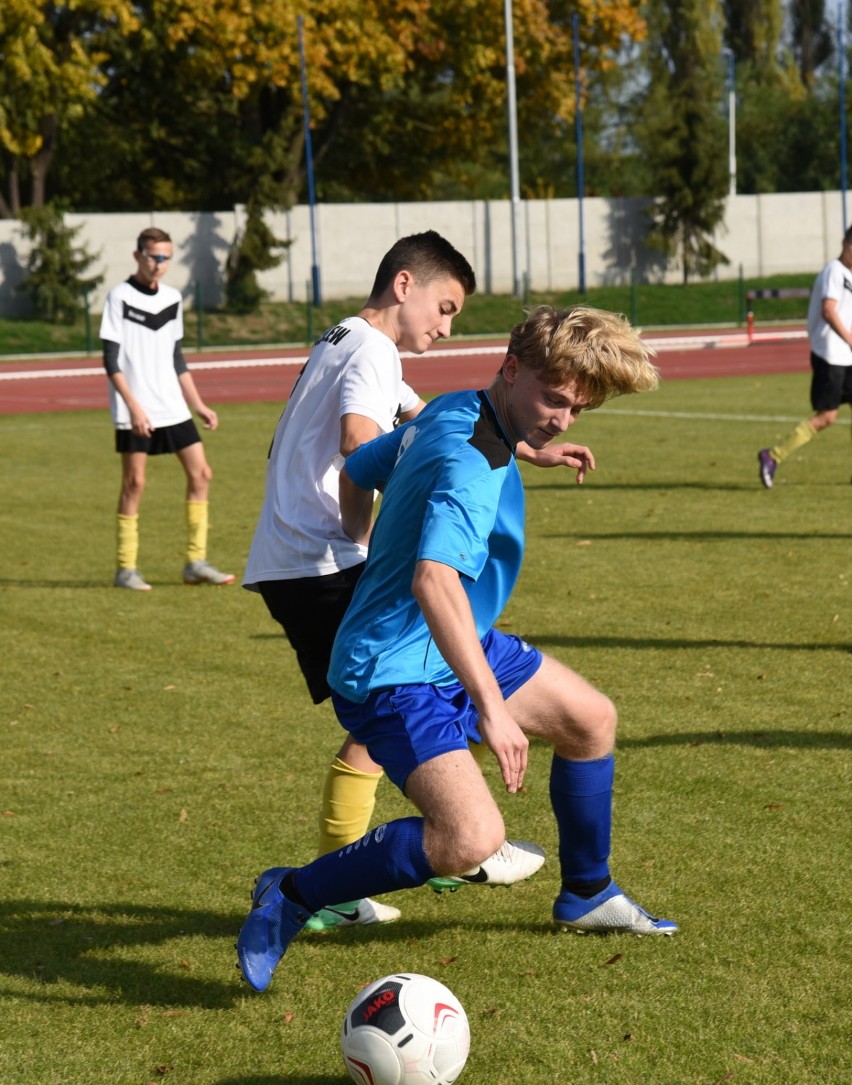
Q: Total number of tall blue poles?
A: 3